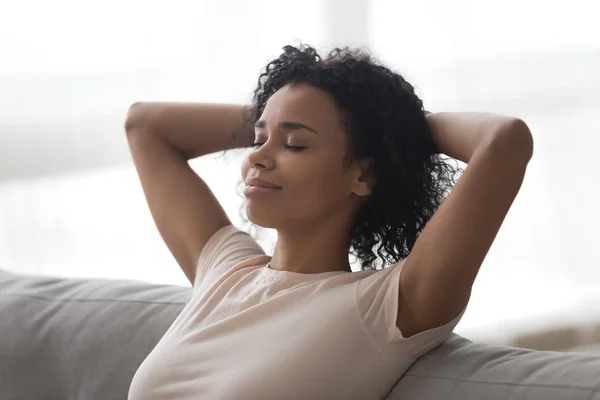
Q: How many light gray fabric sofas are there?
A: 1